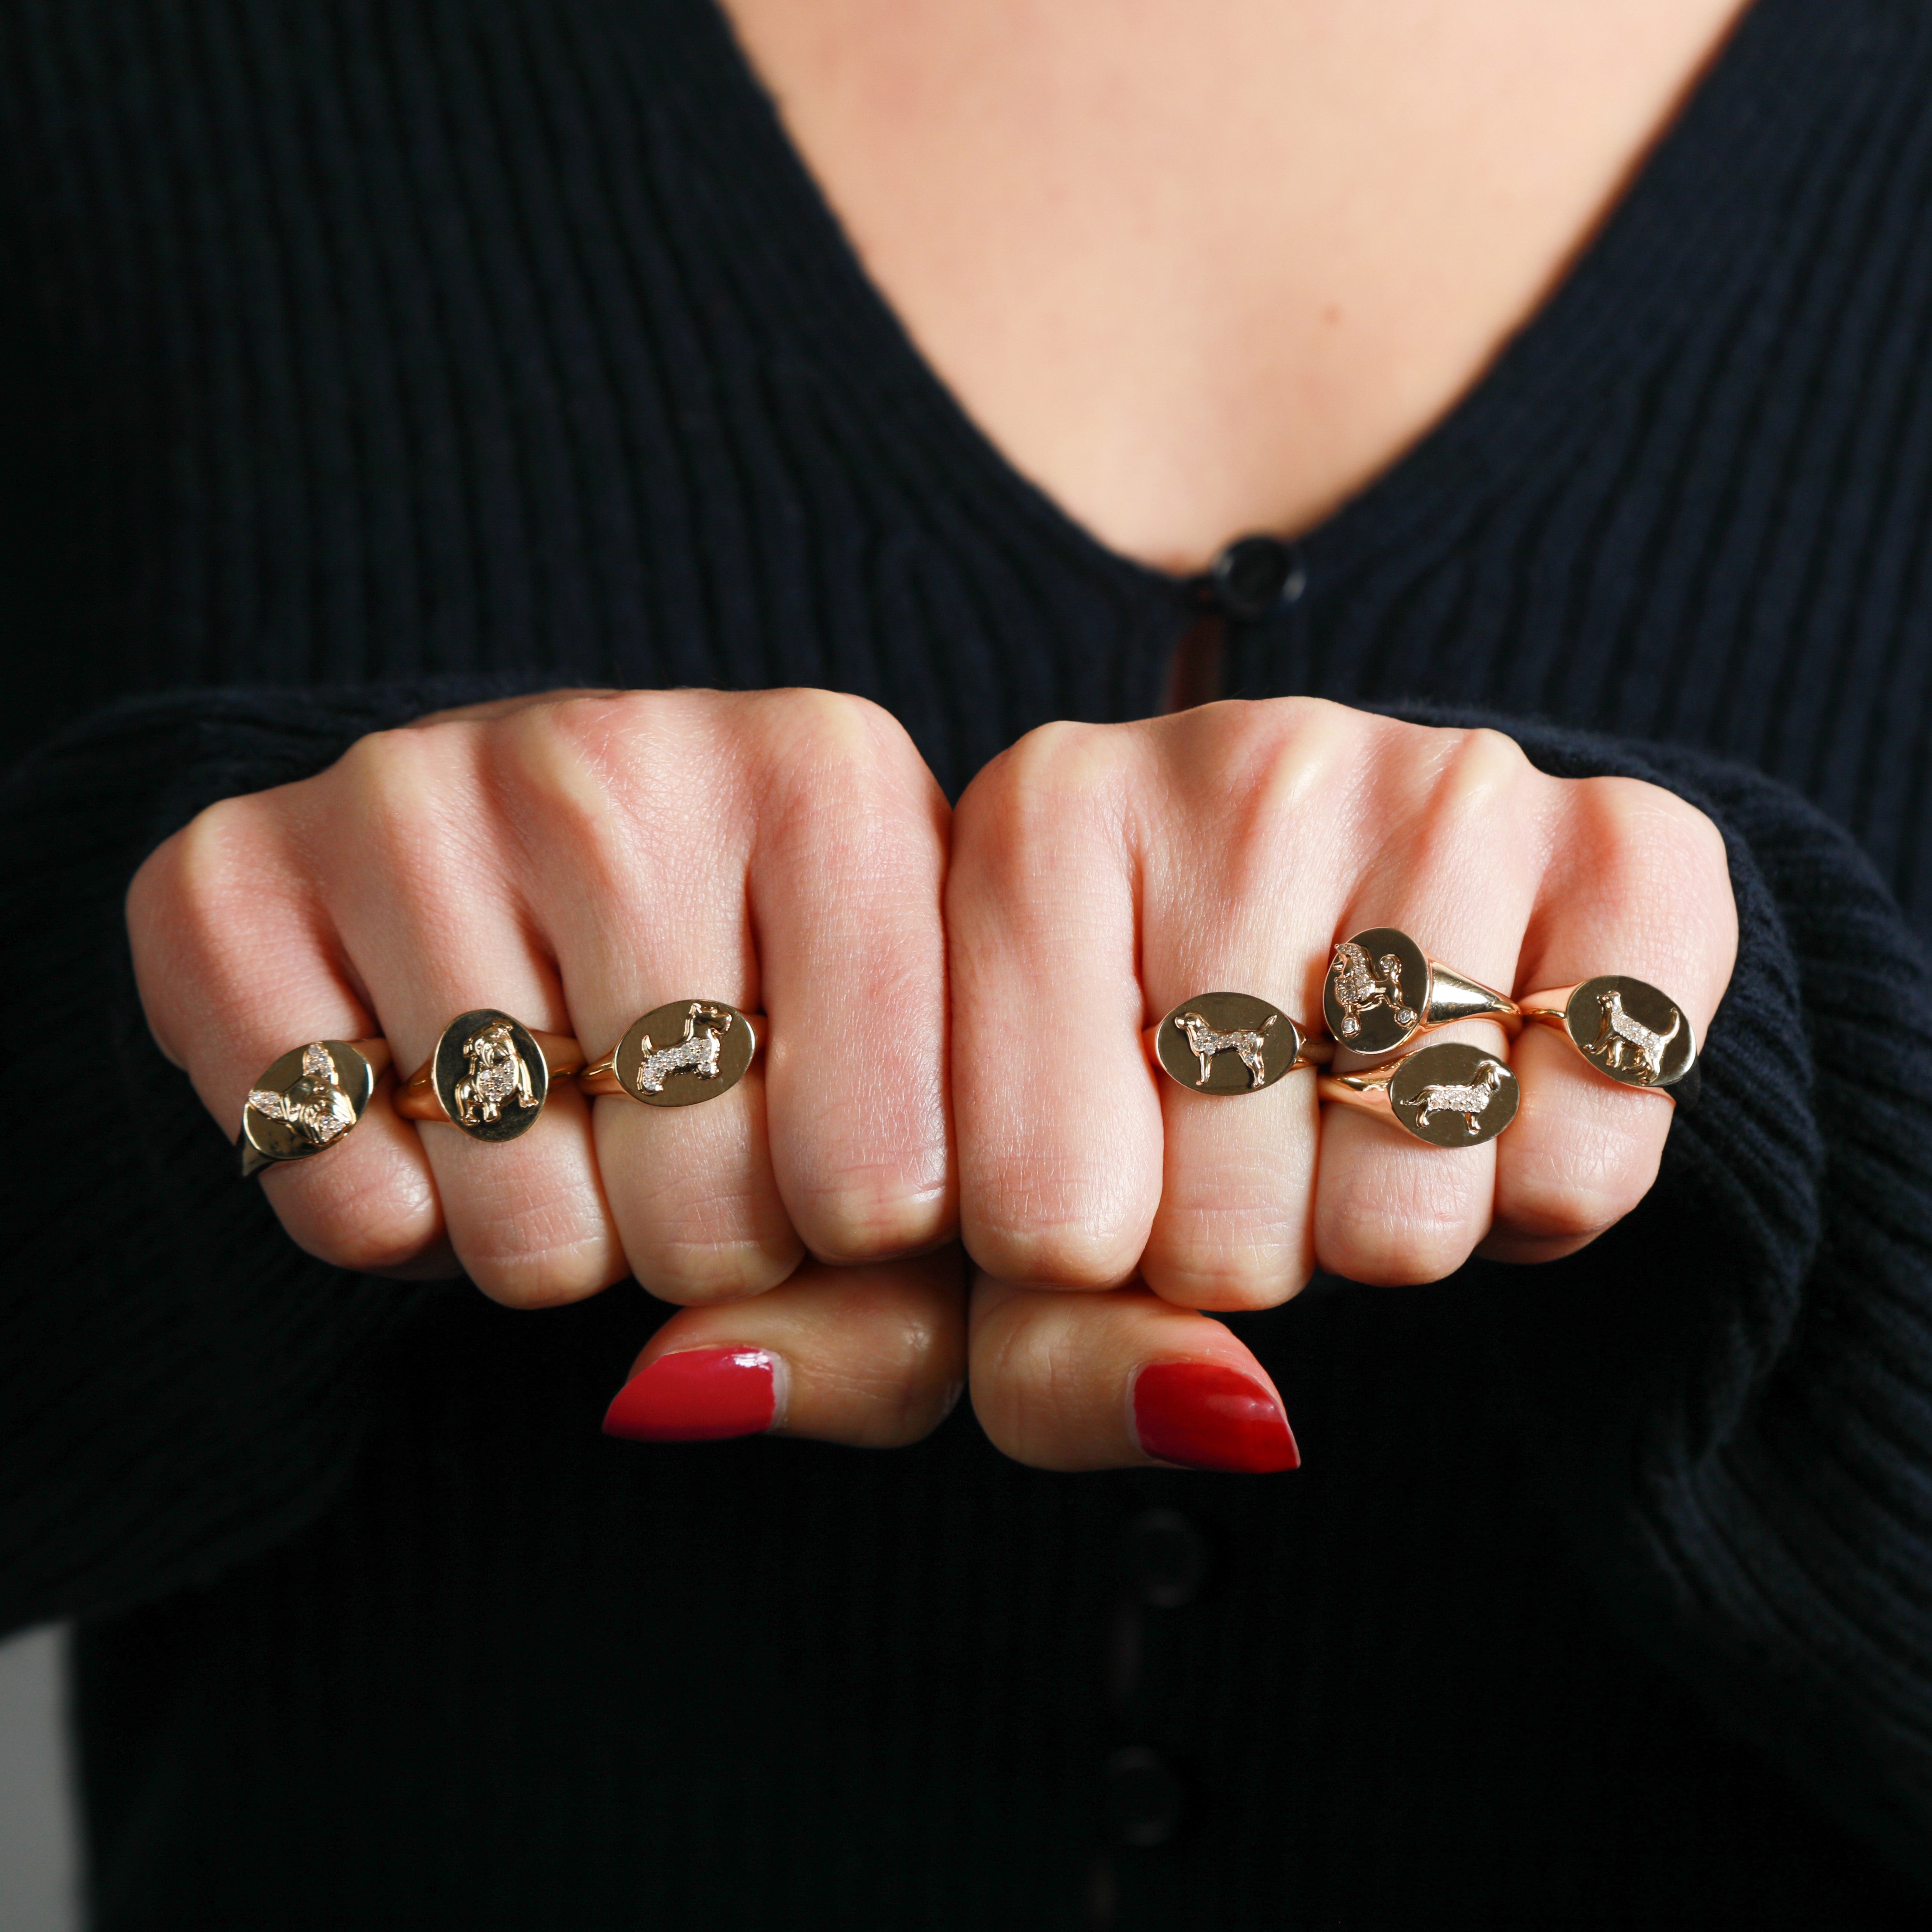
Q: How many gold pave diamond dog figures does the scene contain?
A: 6